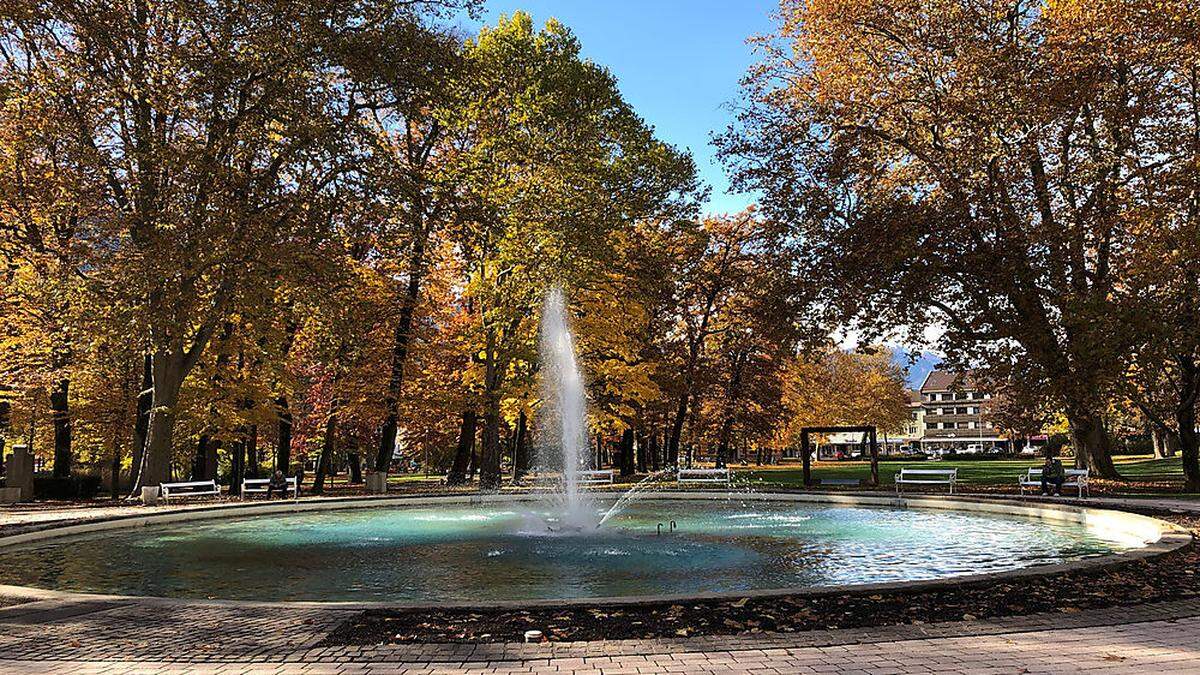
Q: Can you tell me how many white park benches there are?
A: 6